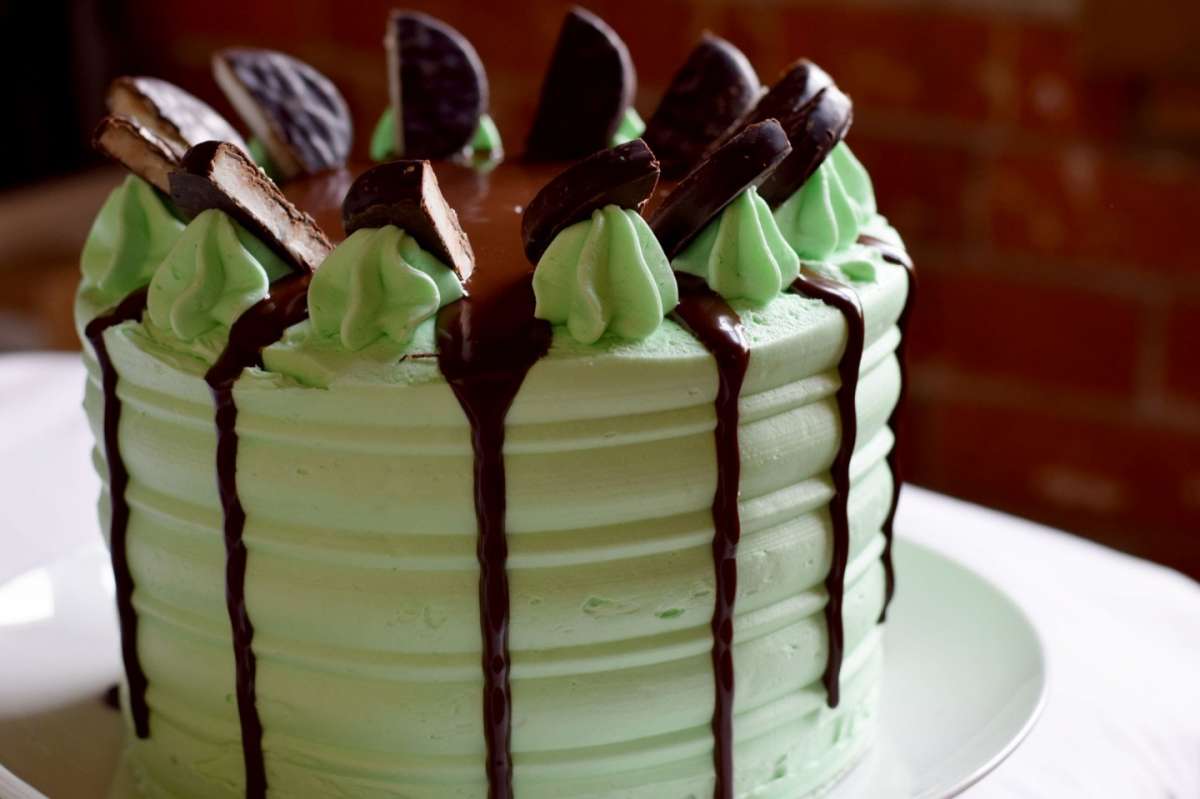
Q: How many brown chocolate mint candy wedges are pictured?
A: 12